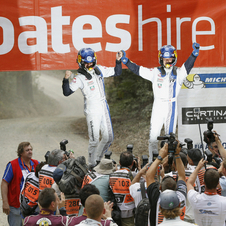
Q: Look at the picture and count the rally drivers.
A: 2